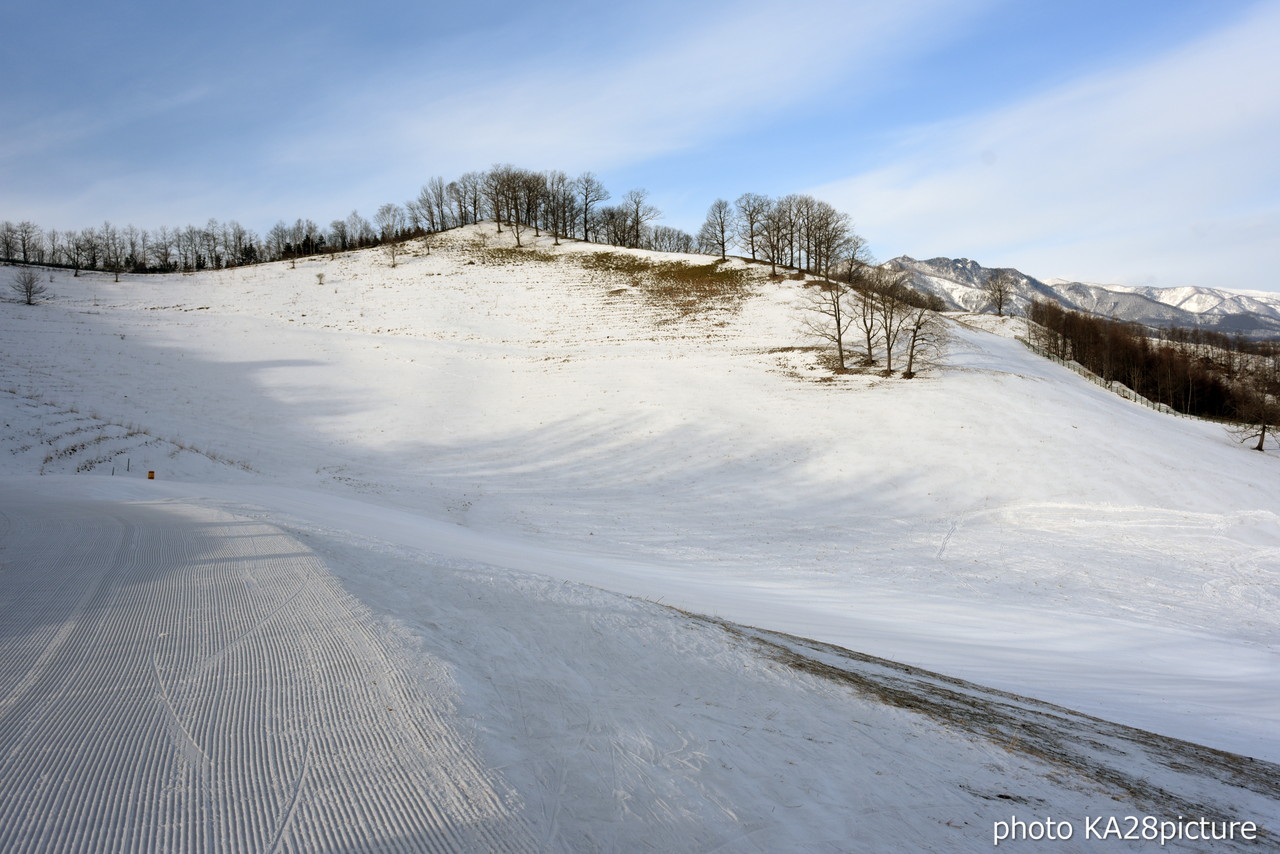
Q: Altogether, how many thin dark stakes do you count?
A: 2